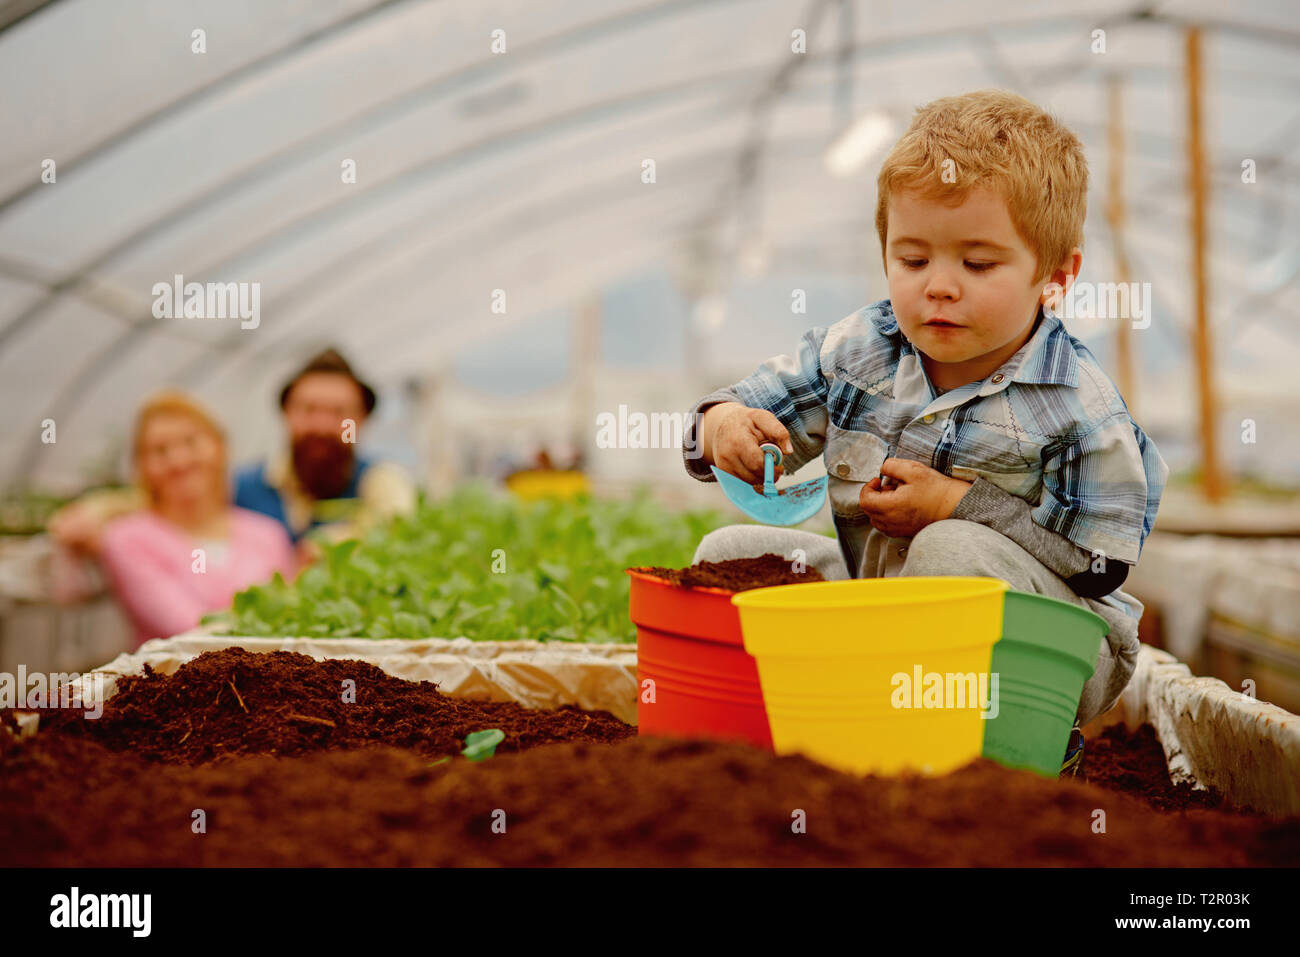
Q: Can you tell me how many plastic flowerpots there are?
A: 3